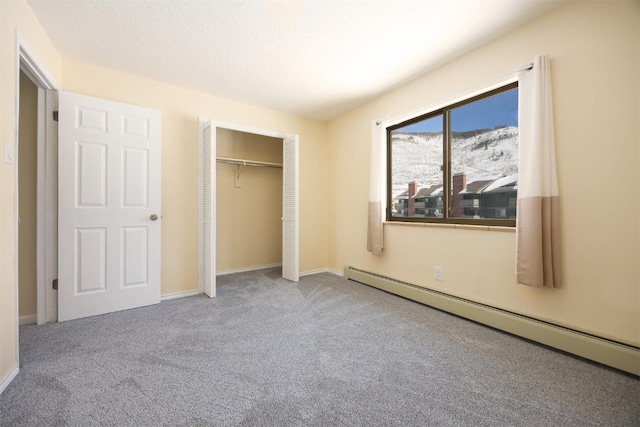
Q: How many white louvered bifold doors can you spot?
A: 2